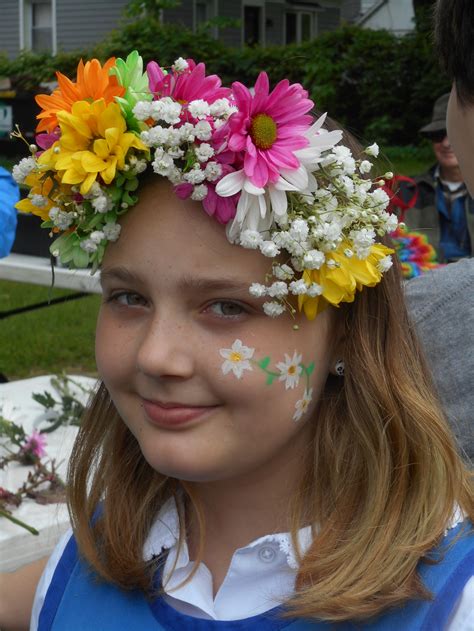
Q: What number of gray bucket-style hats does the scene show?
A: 1